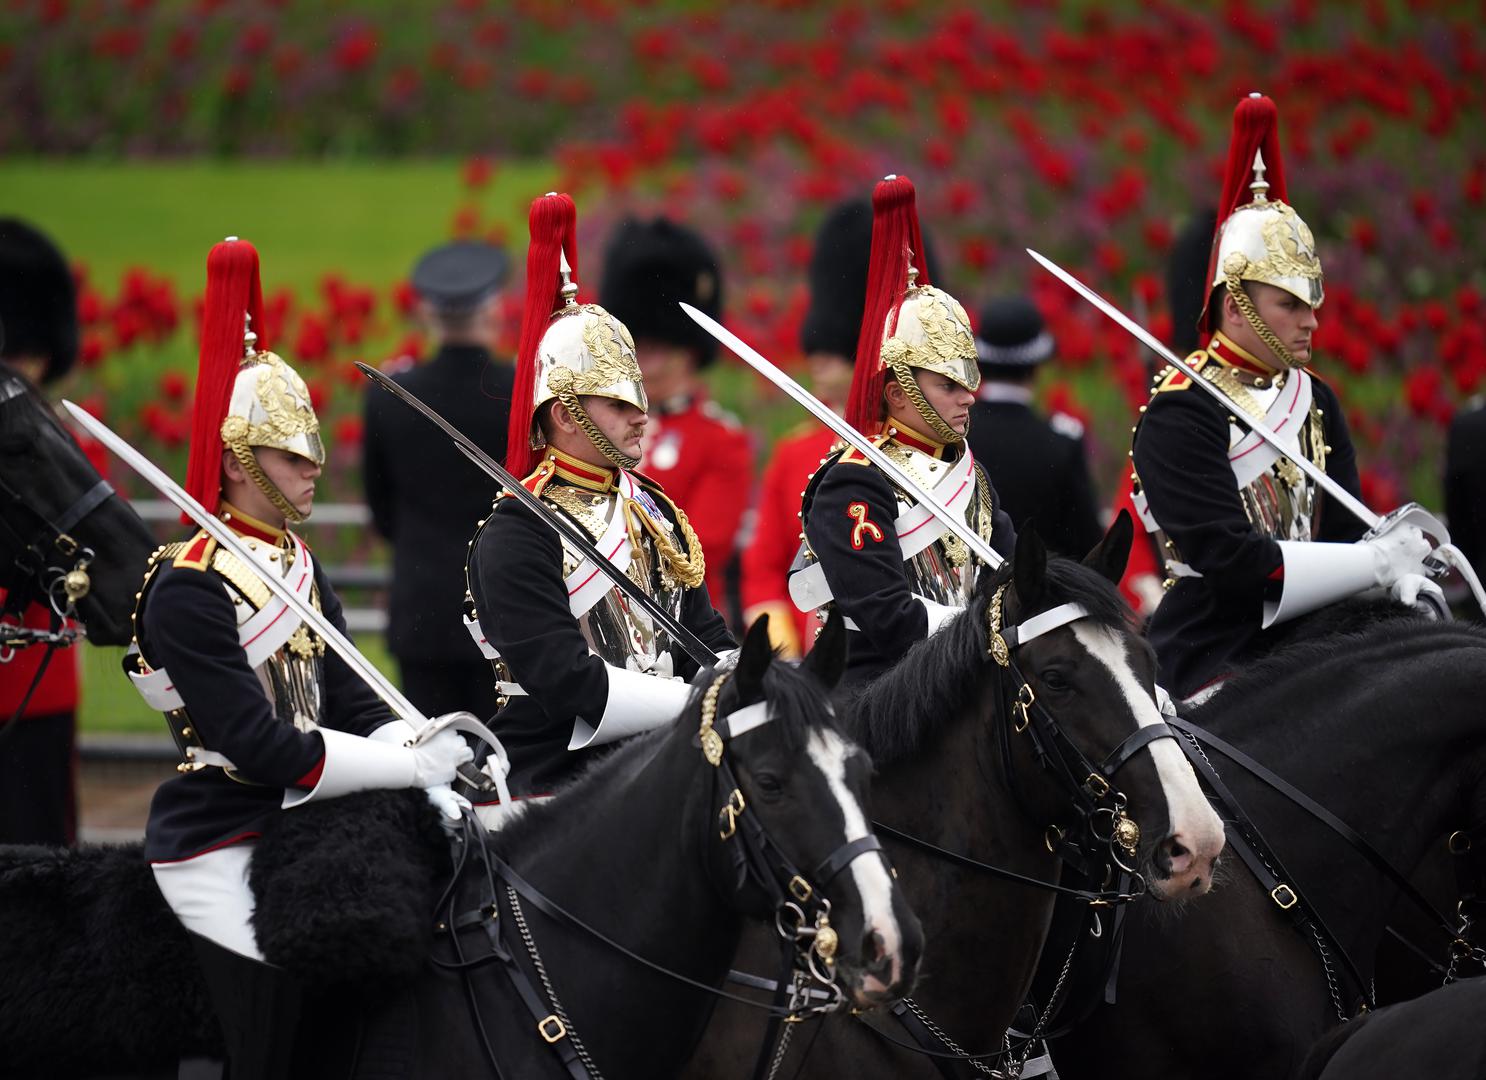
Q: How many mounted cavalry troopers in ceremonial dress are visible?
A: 4